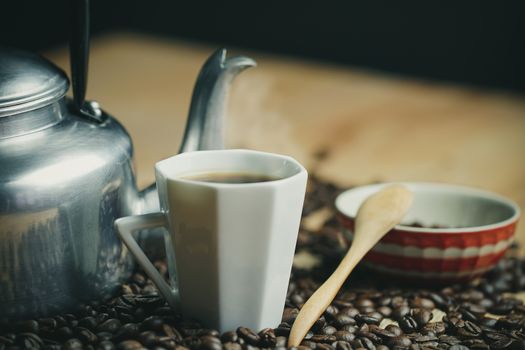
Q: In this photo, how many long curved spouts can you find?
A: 1